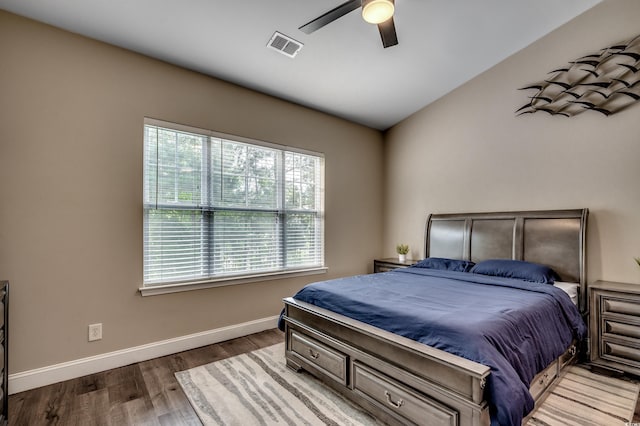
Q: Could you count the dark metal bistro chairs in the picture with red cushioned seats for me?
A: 0